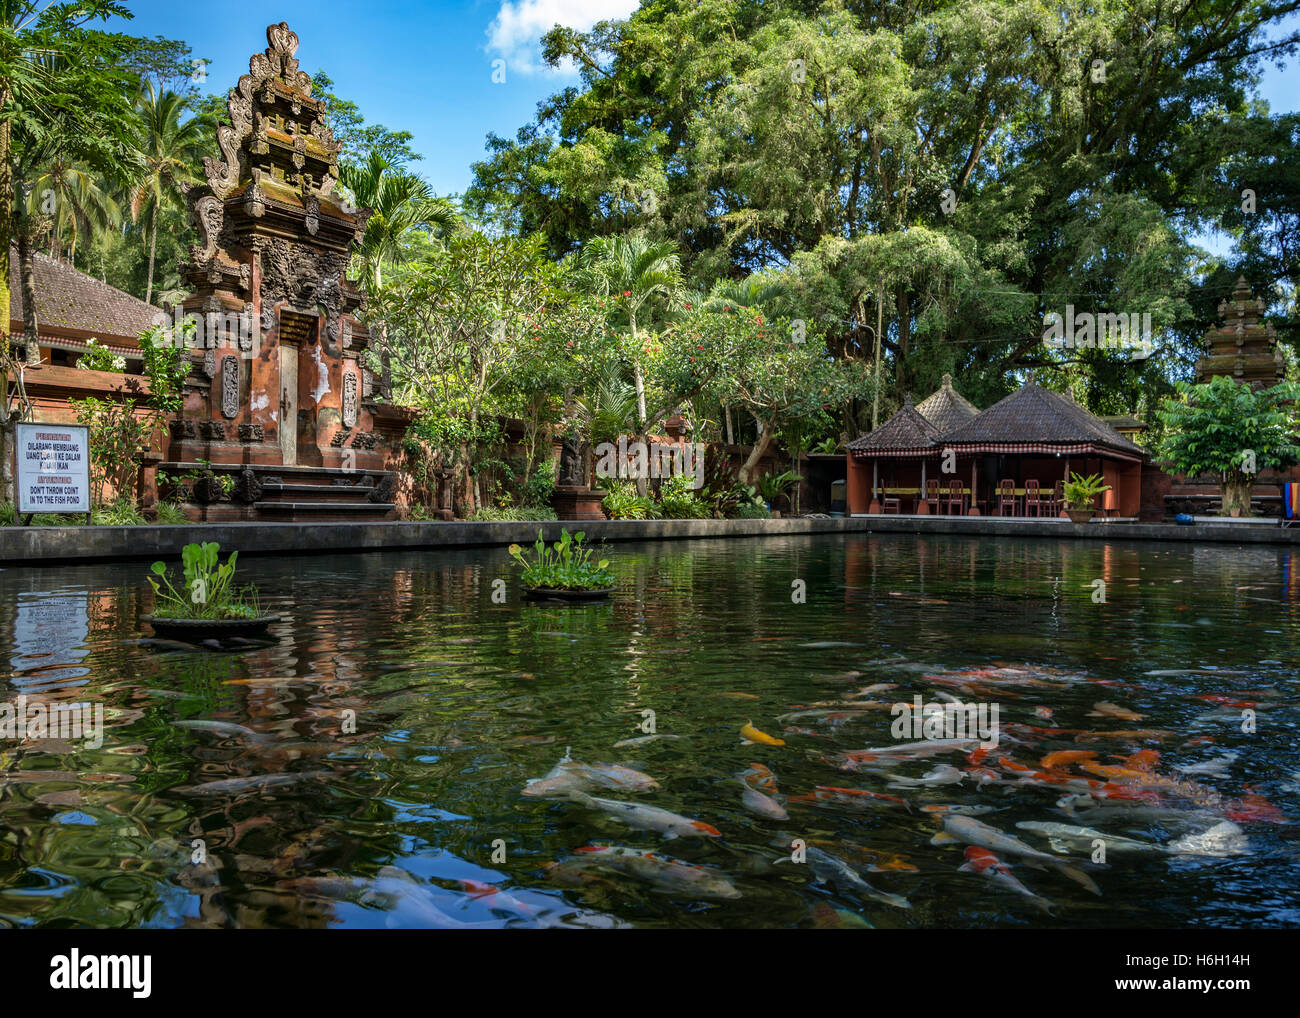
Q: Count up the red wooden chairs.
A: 6